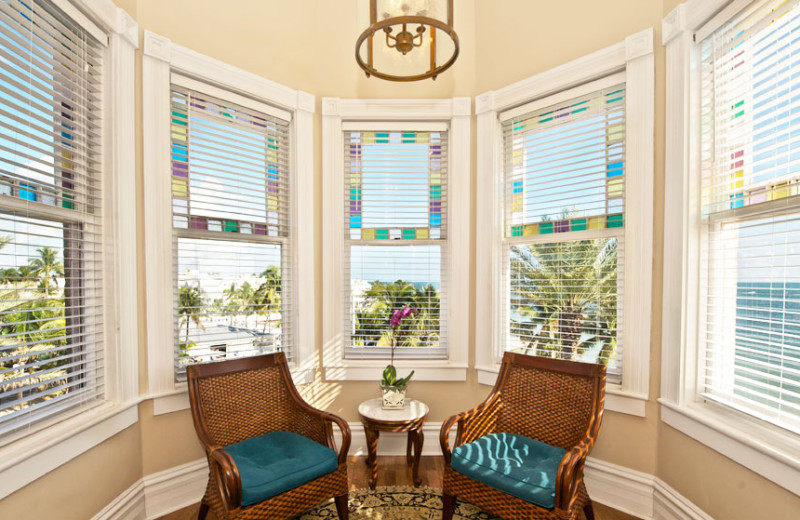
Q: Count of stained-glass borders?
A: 5